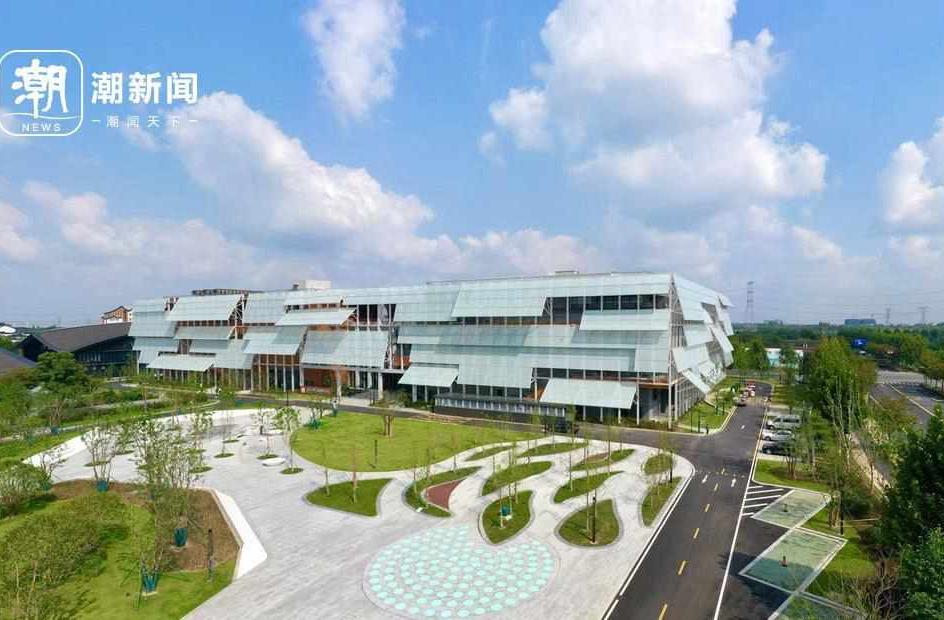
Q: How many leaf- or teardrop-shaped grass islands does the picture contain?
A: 11